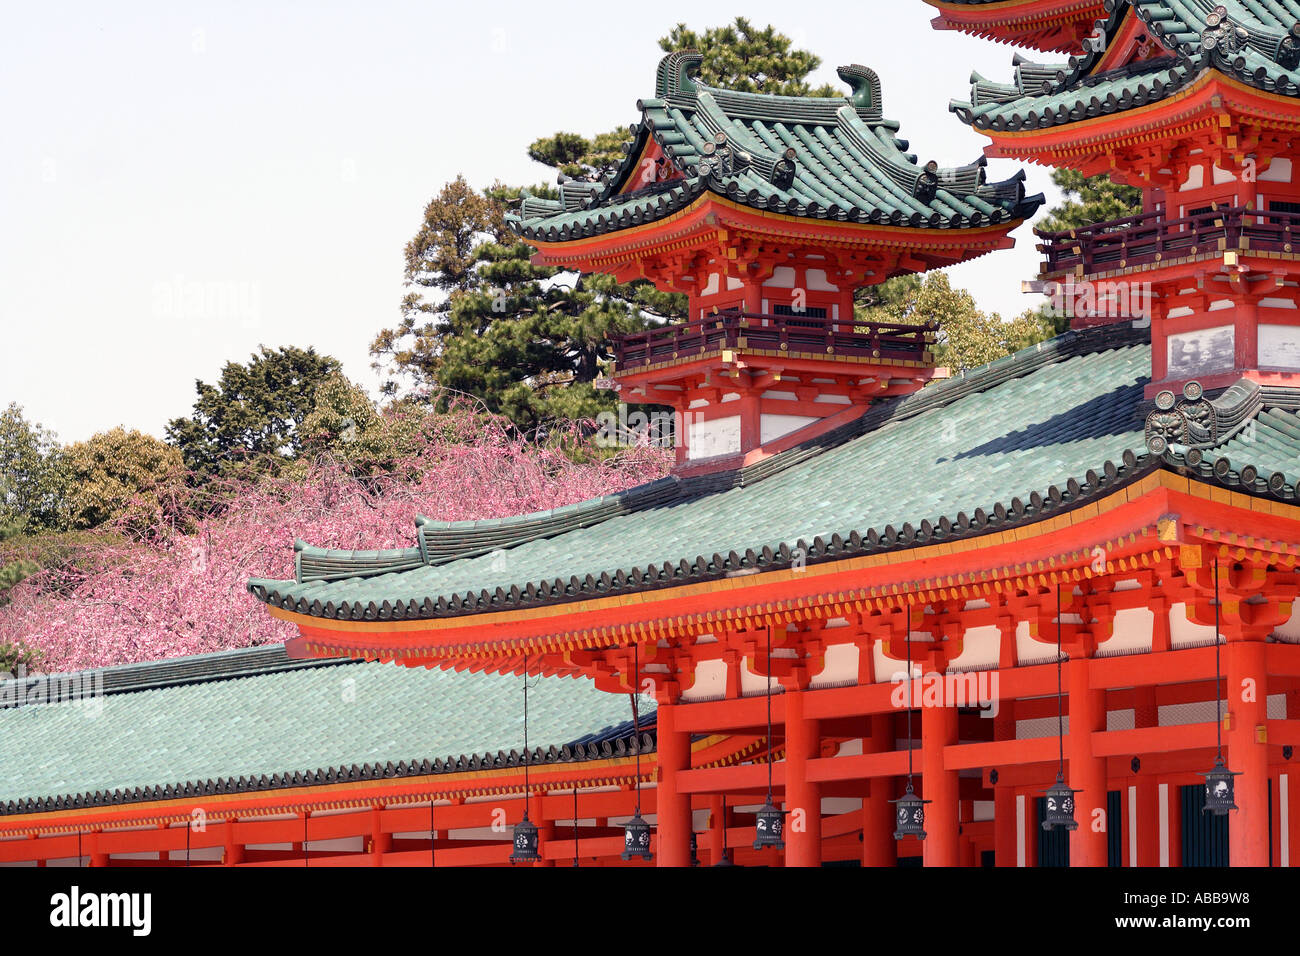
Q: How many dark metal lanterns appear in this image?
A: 6